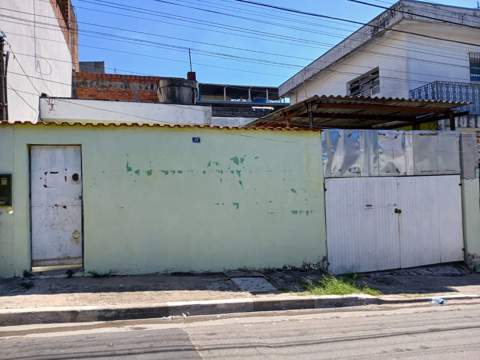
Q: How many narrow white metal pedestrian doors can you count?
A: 1